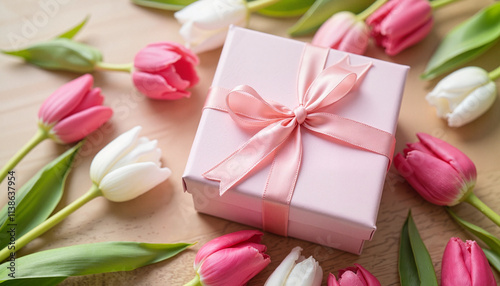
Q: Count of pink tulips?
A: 8